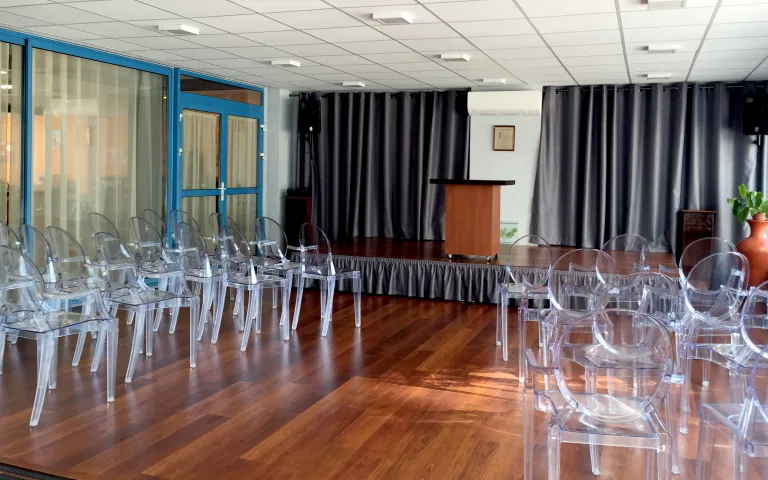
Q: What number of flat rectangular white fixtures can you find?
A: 9